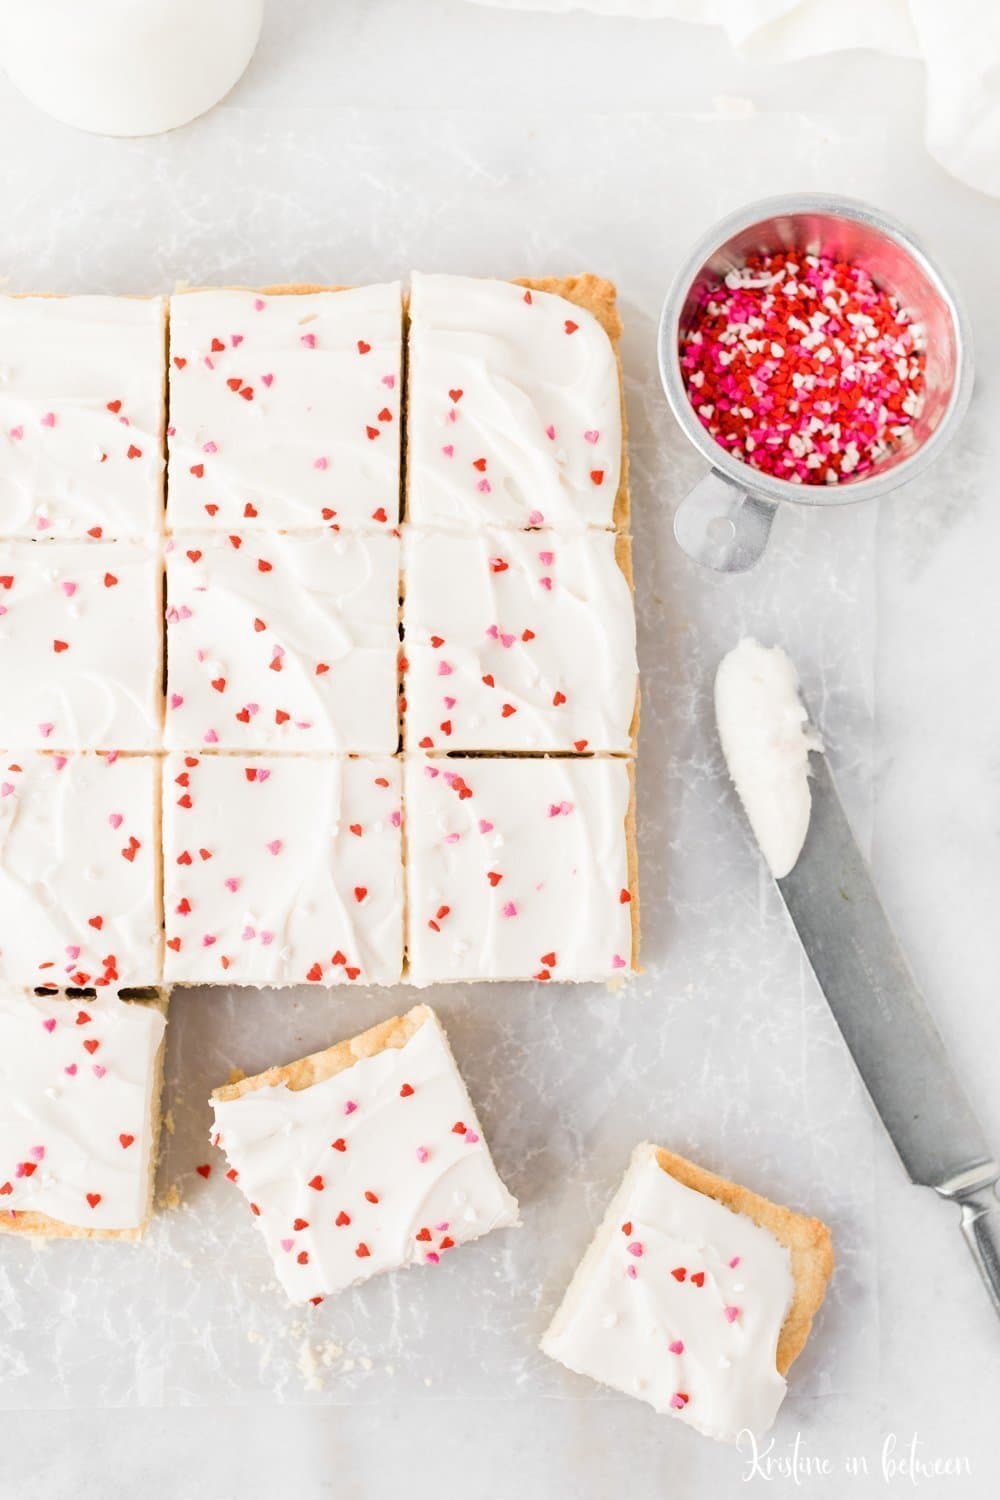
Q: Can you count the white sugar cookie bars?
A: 12